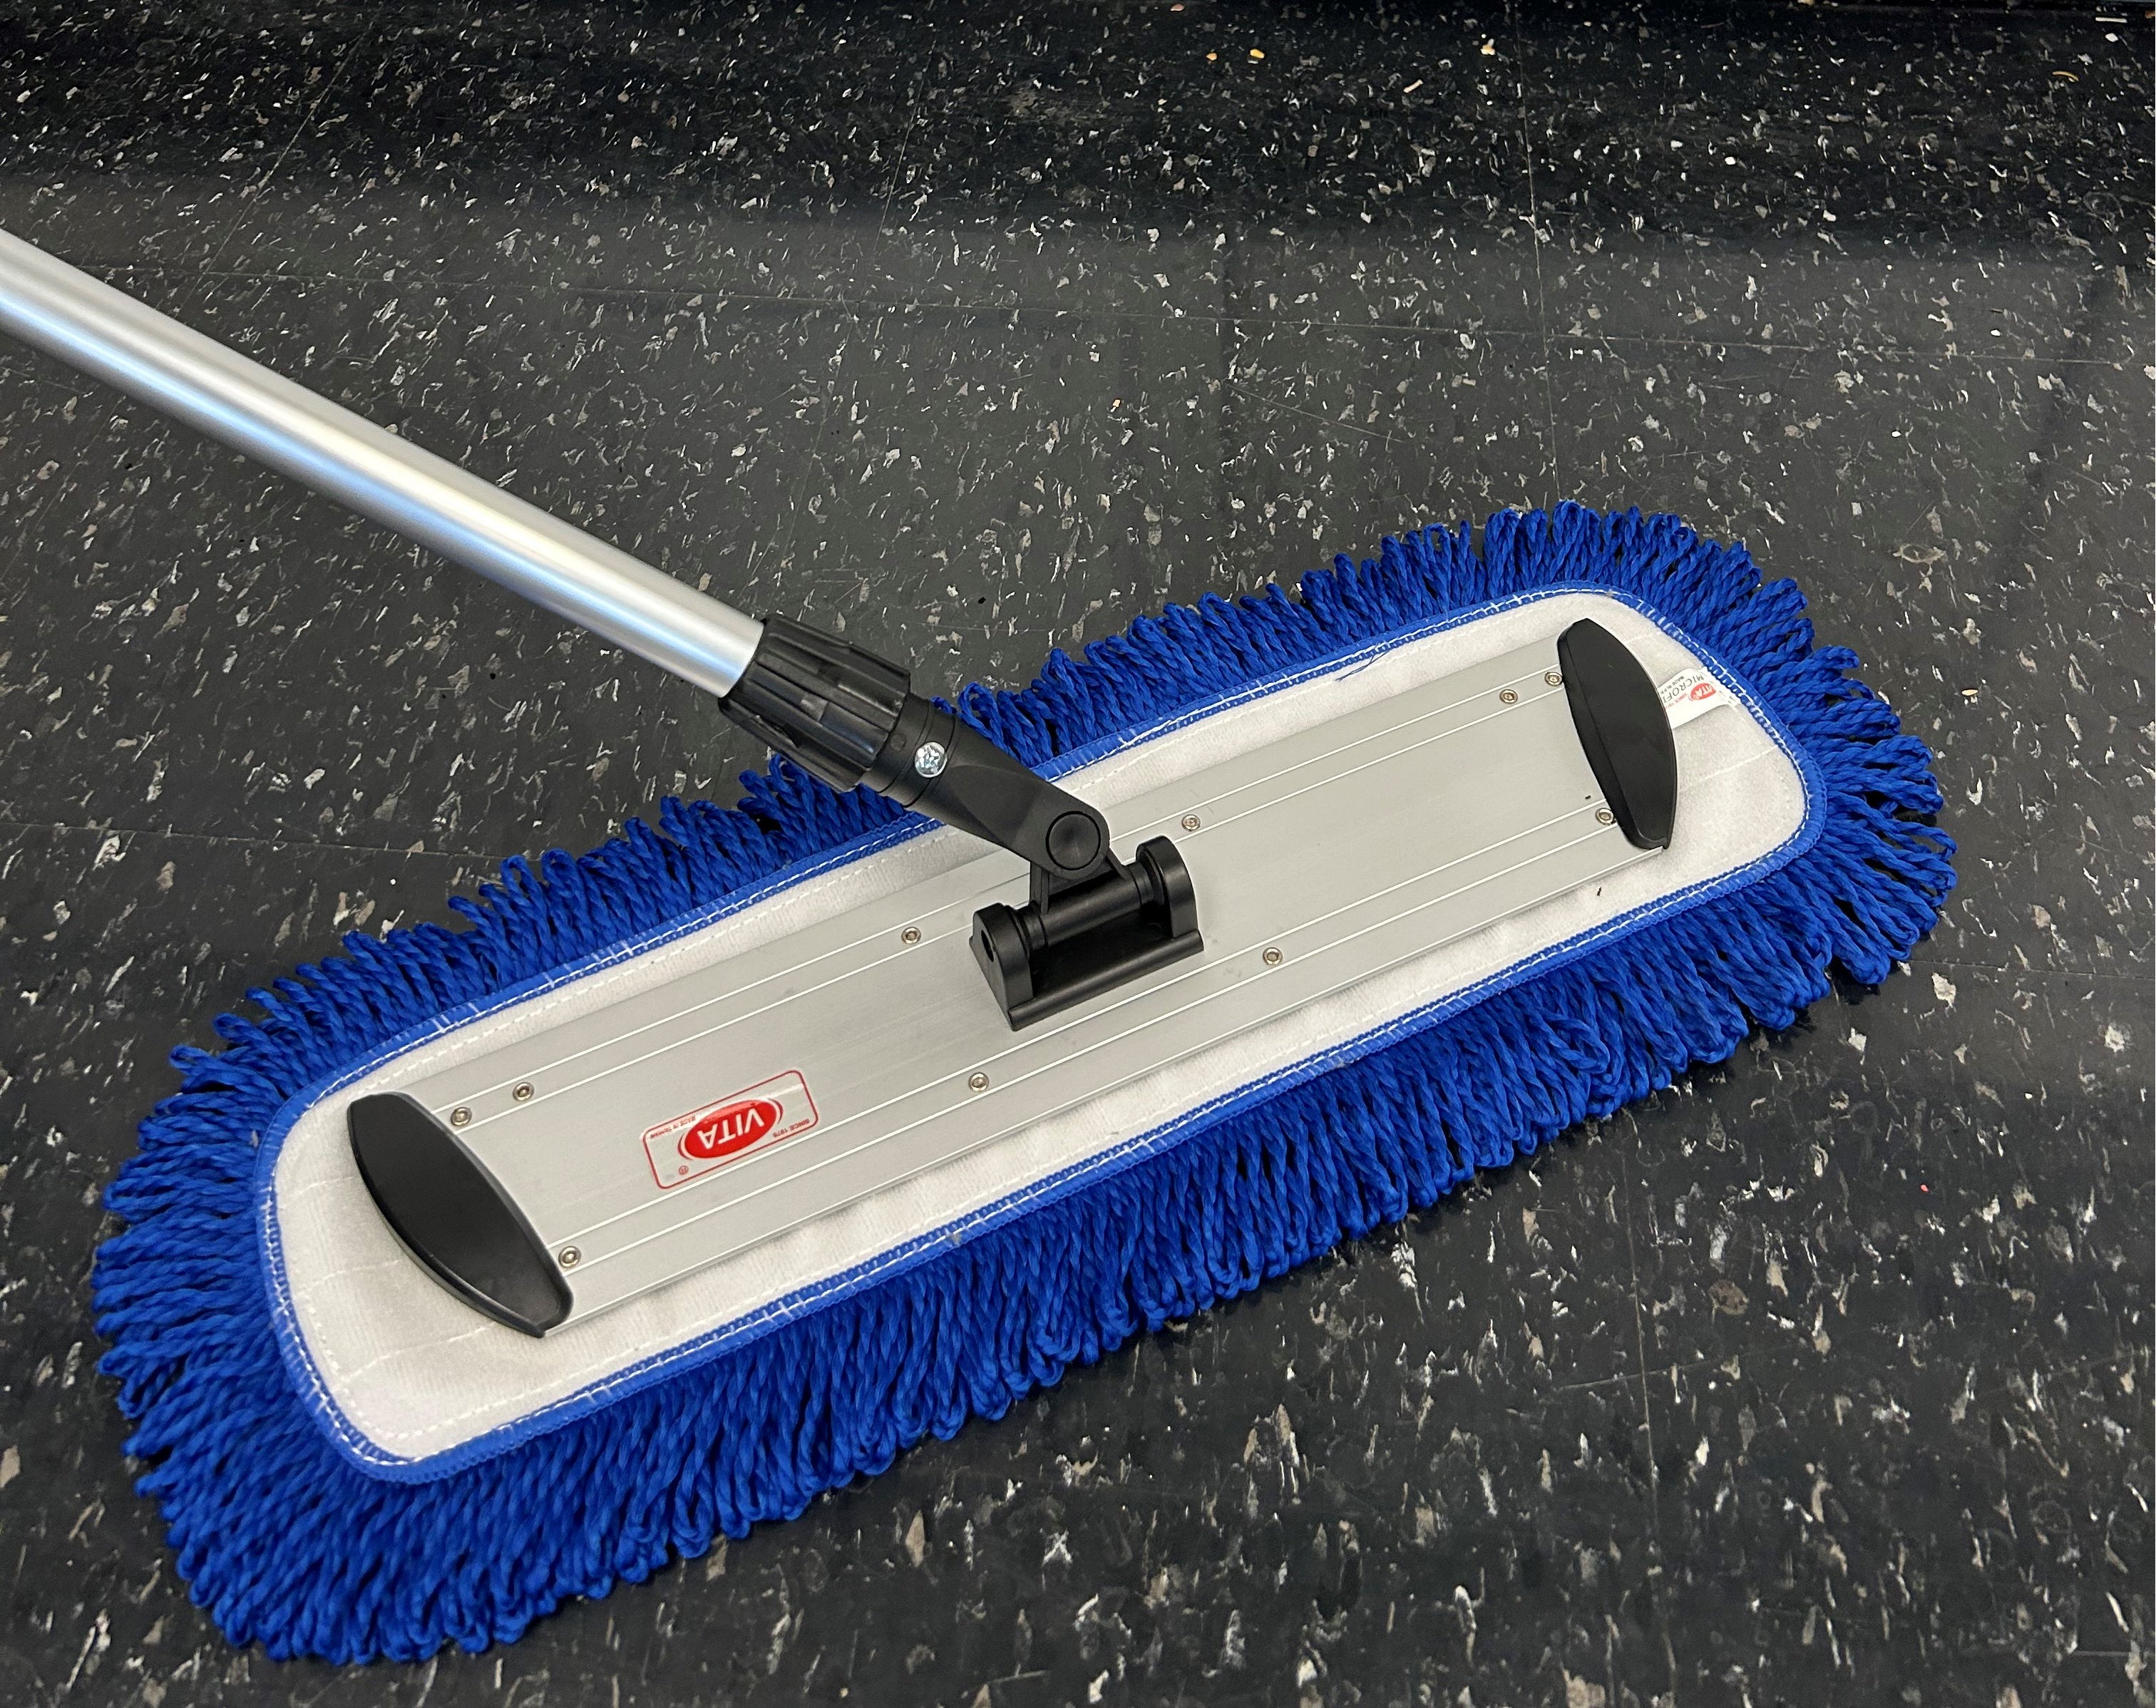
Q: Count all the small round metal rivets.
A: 10